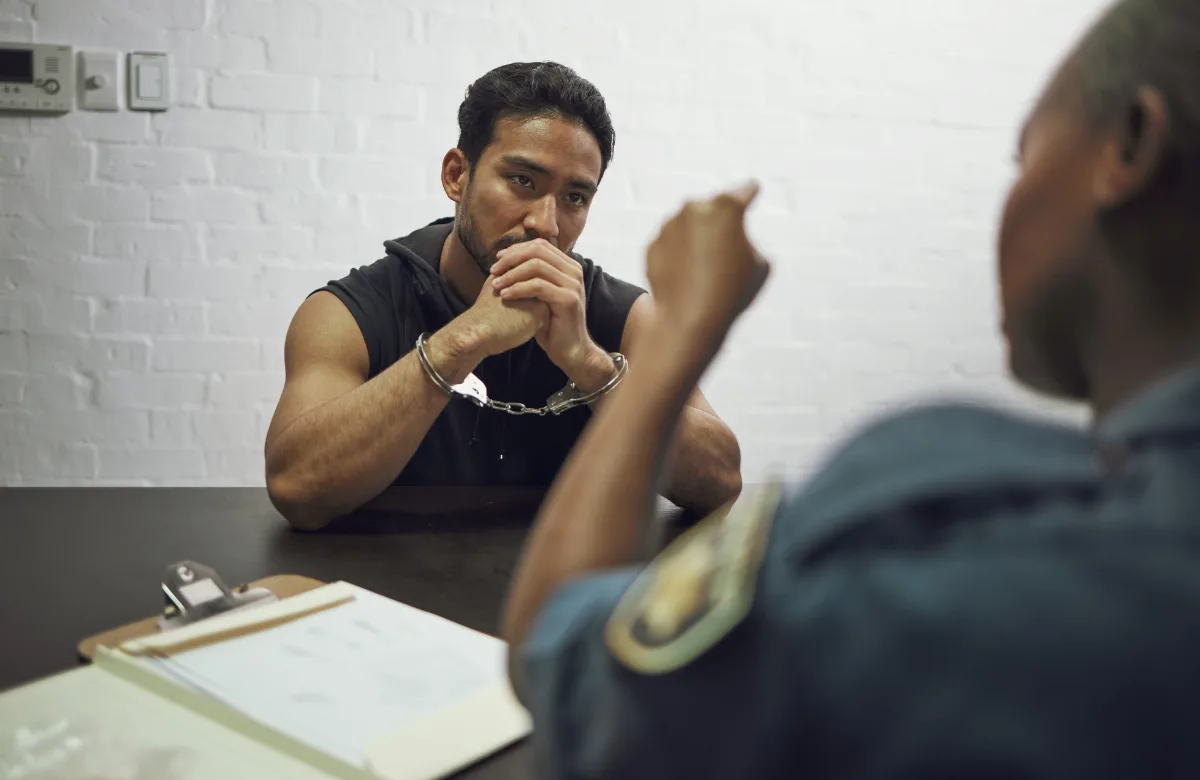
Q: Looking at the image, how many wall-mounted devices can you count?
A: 3